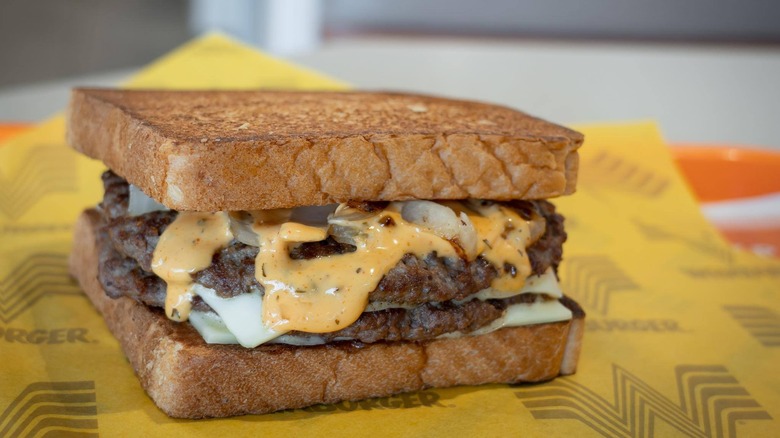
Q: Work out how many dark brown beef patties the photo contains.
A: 2